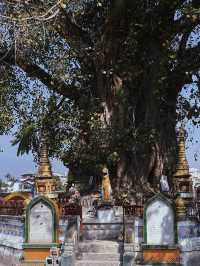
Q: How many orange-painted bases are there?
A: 2